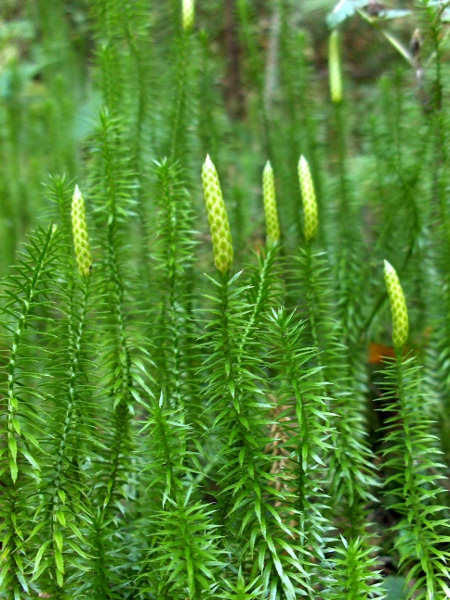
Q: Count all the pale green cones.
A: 7